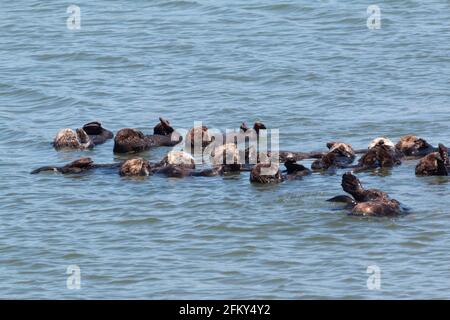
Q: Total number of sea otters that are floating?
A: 12